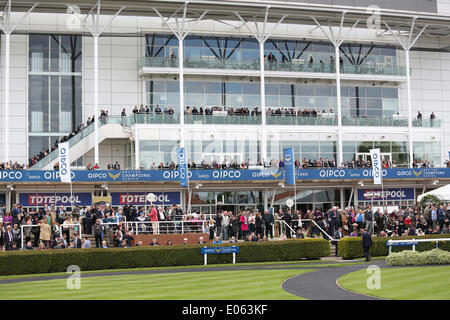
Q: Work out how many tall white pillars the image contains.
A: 6